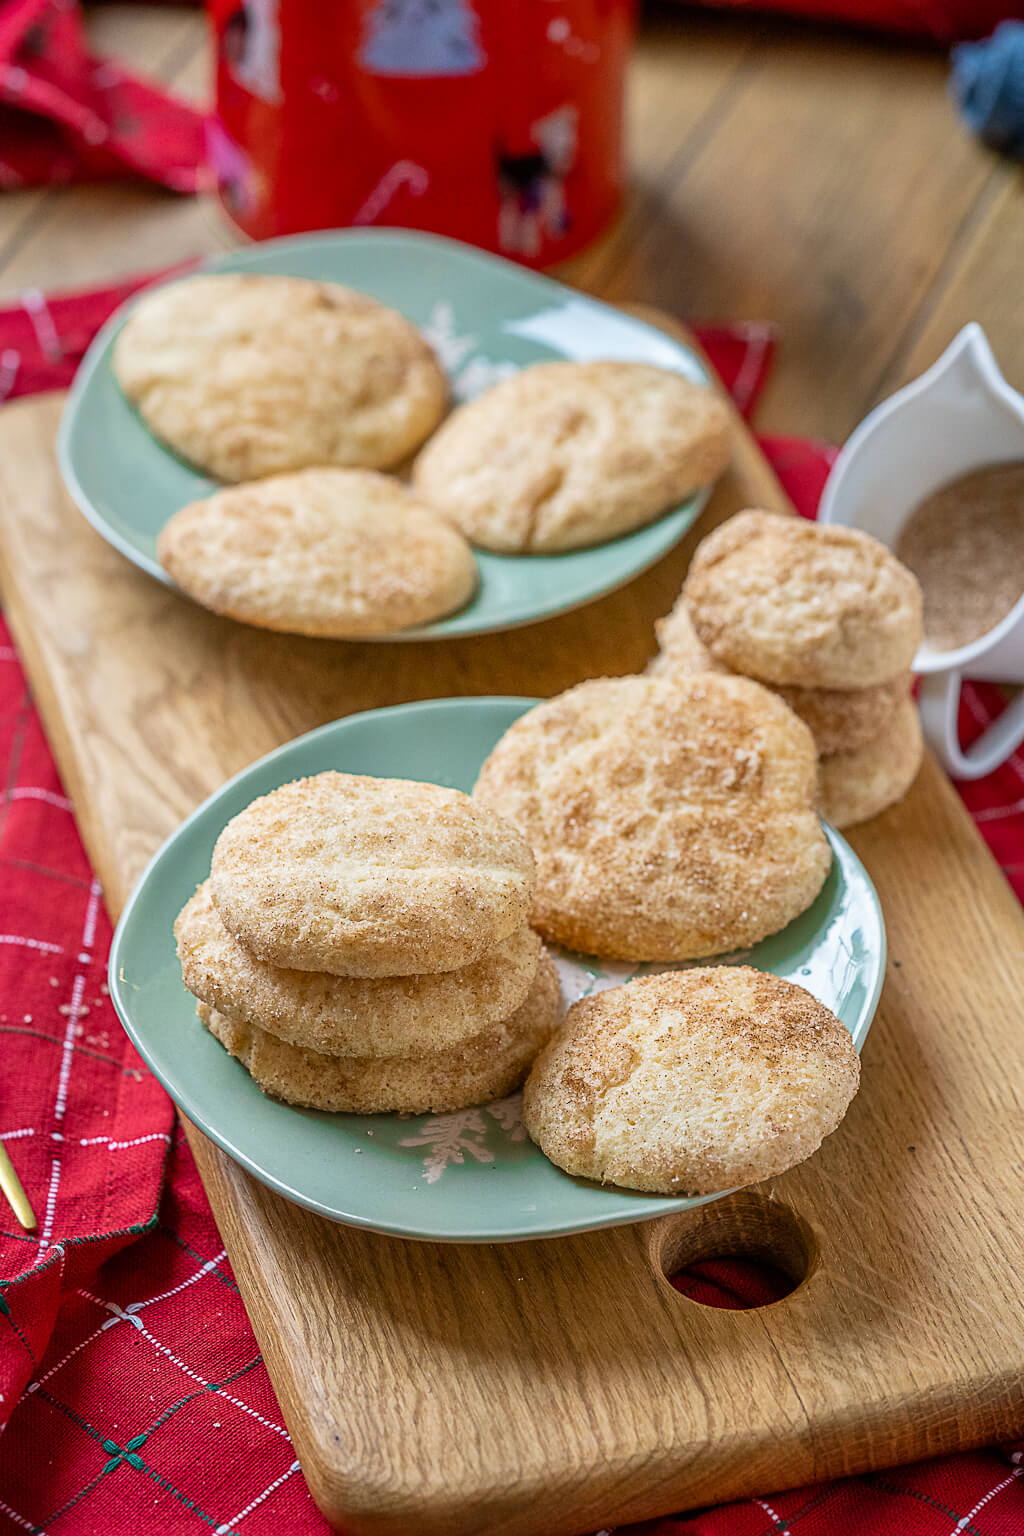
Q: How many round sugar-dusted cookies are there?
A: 11